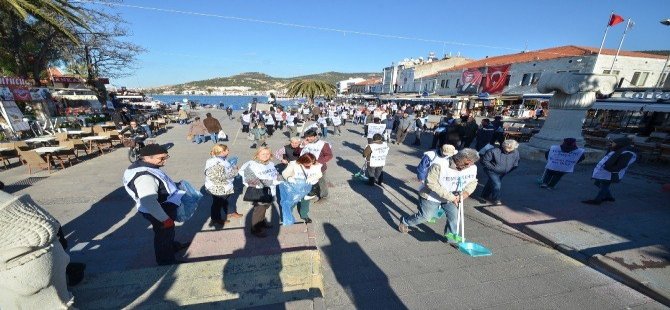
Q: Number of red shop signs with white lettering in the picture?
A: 2